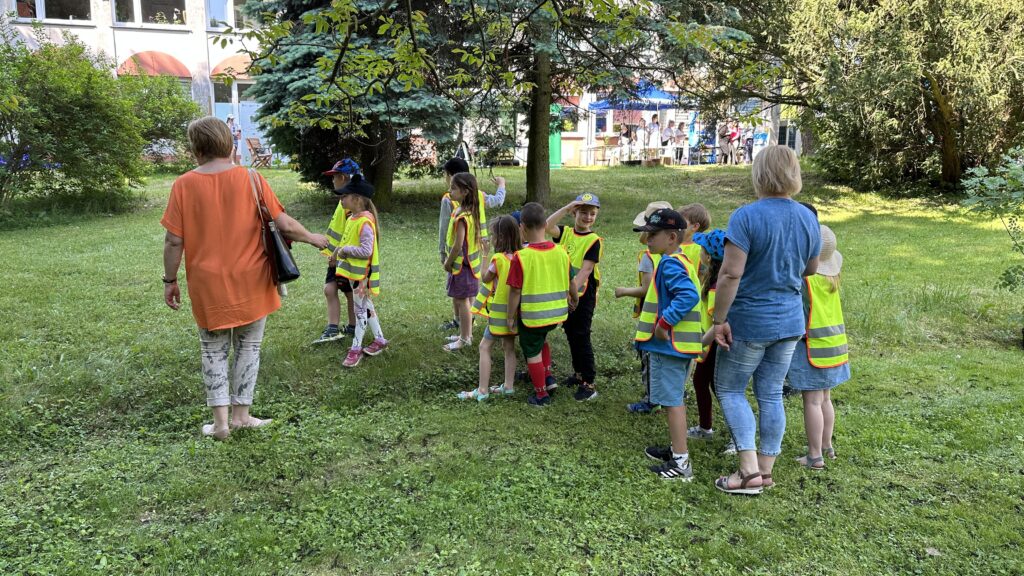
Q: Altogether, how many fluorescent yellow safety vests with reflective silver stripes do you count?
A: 12